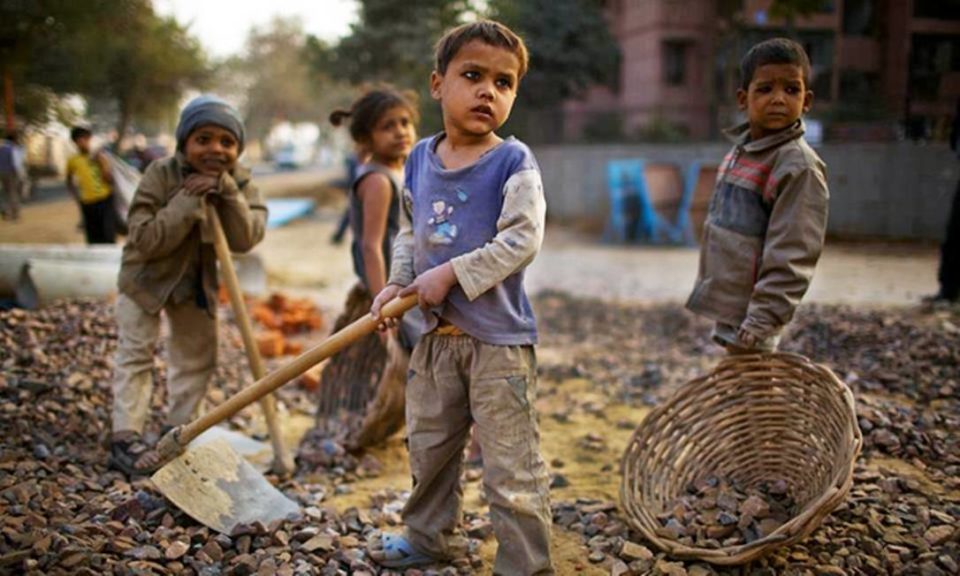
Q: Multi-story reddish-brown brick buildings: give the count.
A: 1